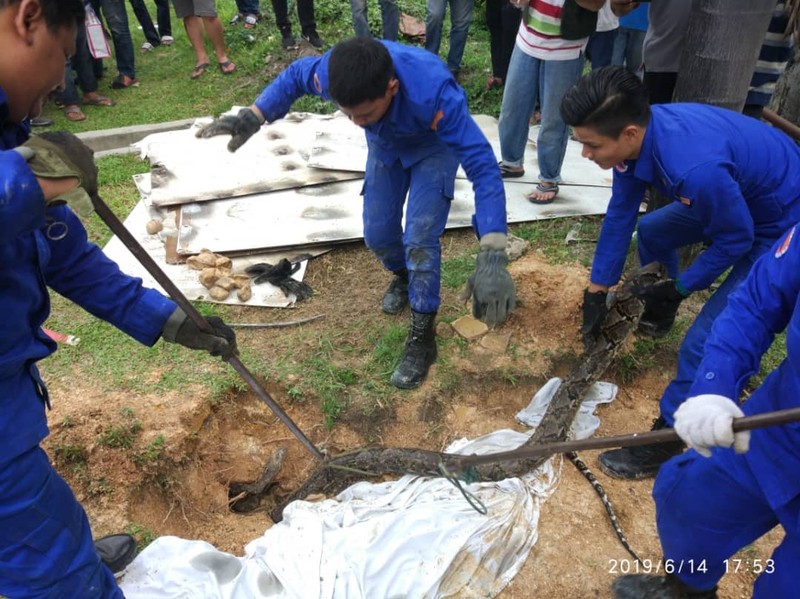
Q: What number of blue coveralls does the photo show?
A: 4